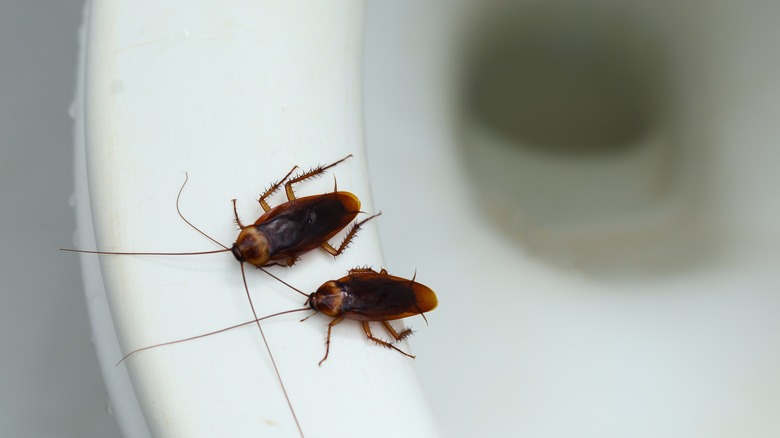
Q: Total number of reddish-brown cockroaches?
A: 2